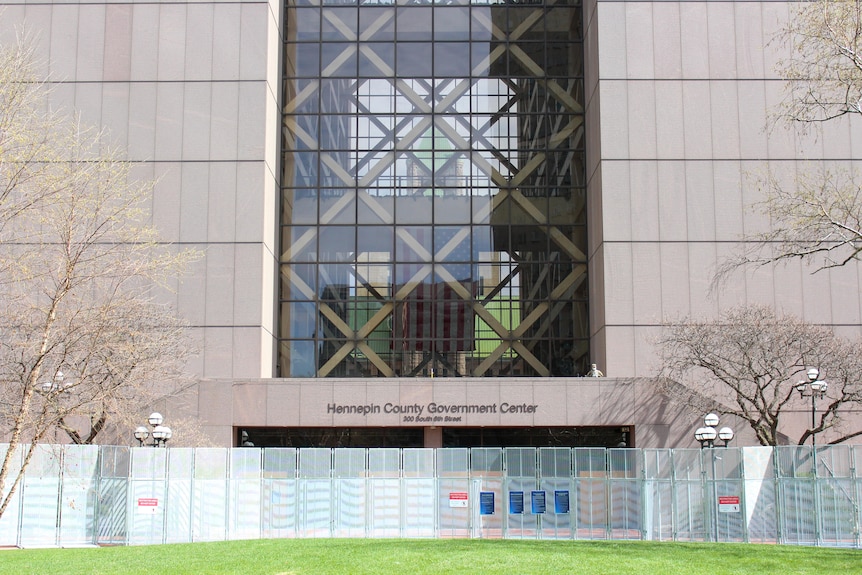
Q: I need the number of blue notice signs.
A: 4